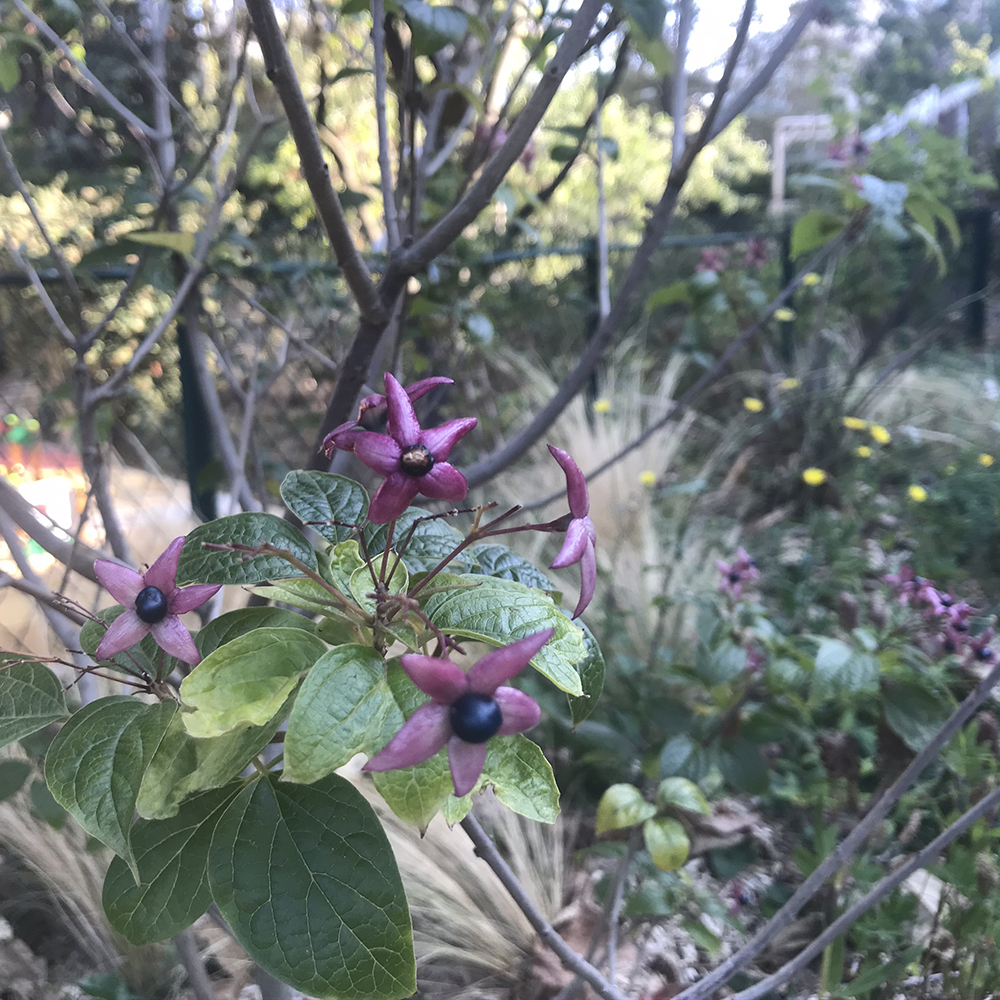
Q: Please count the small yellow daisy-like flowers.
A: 12